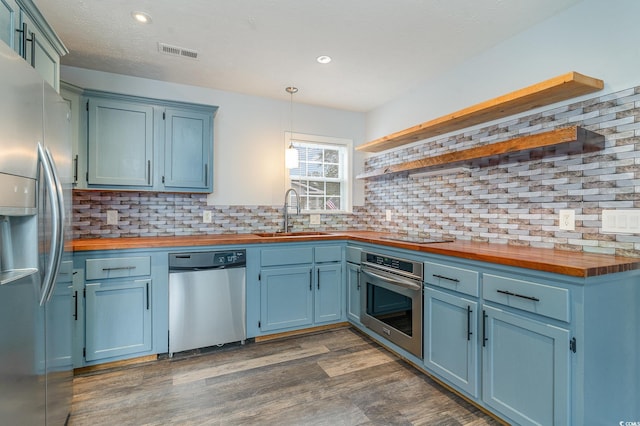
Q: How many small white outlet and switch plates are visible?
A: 6